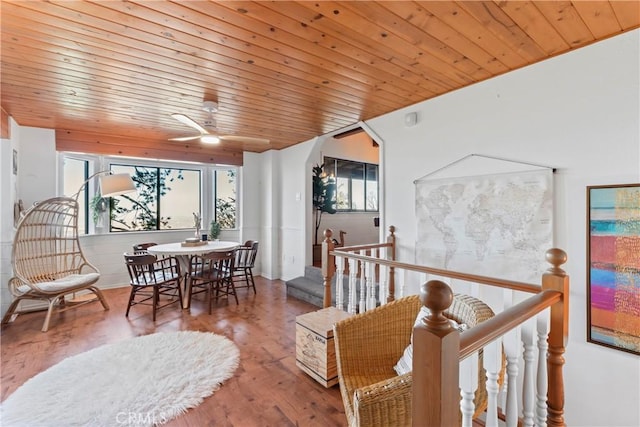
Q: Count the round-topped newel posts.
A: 4